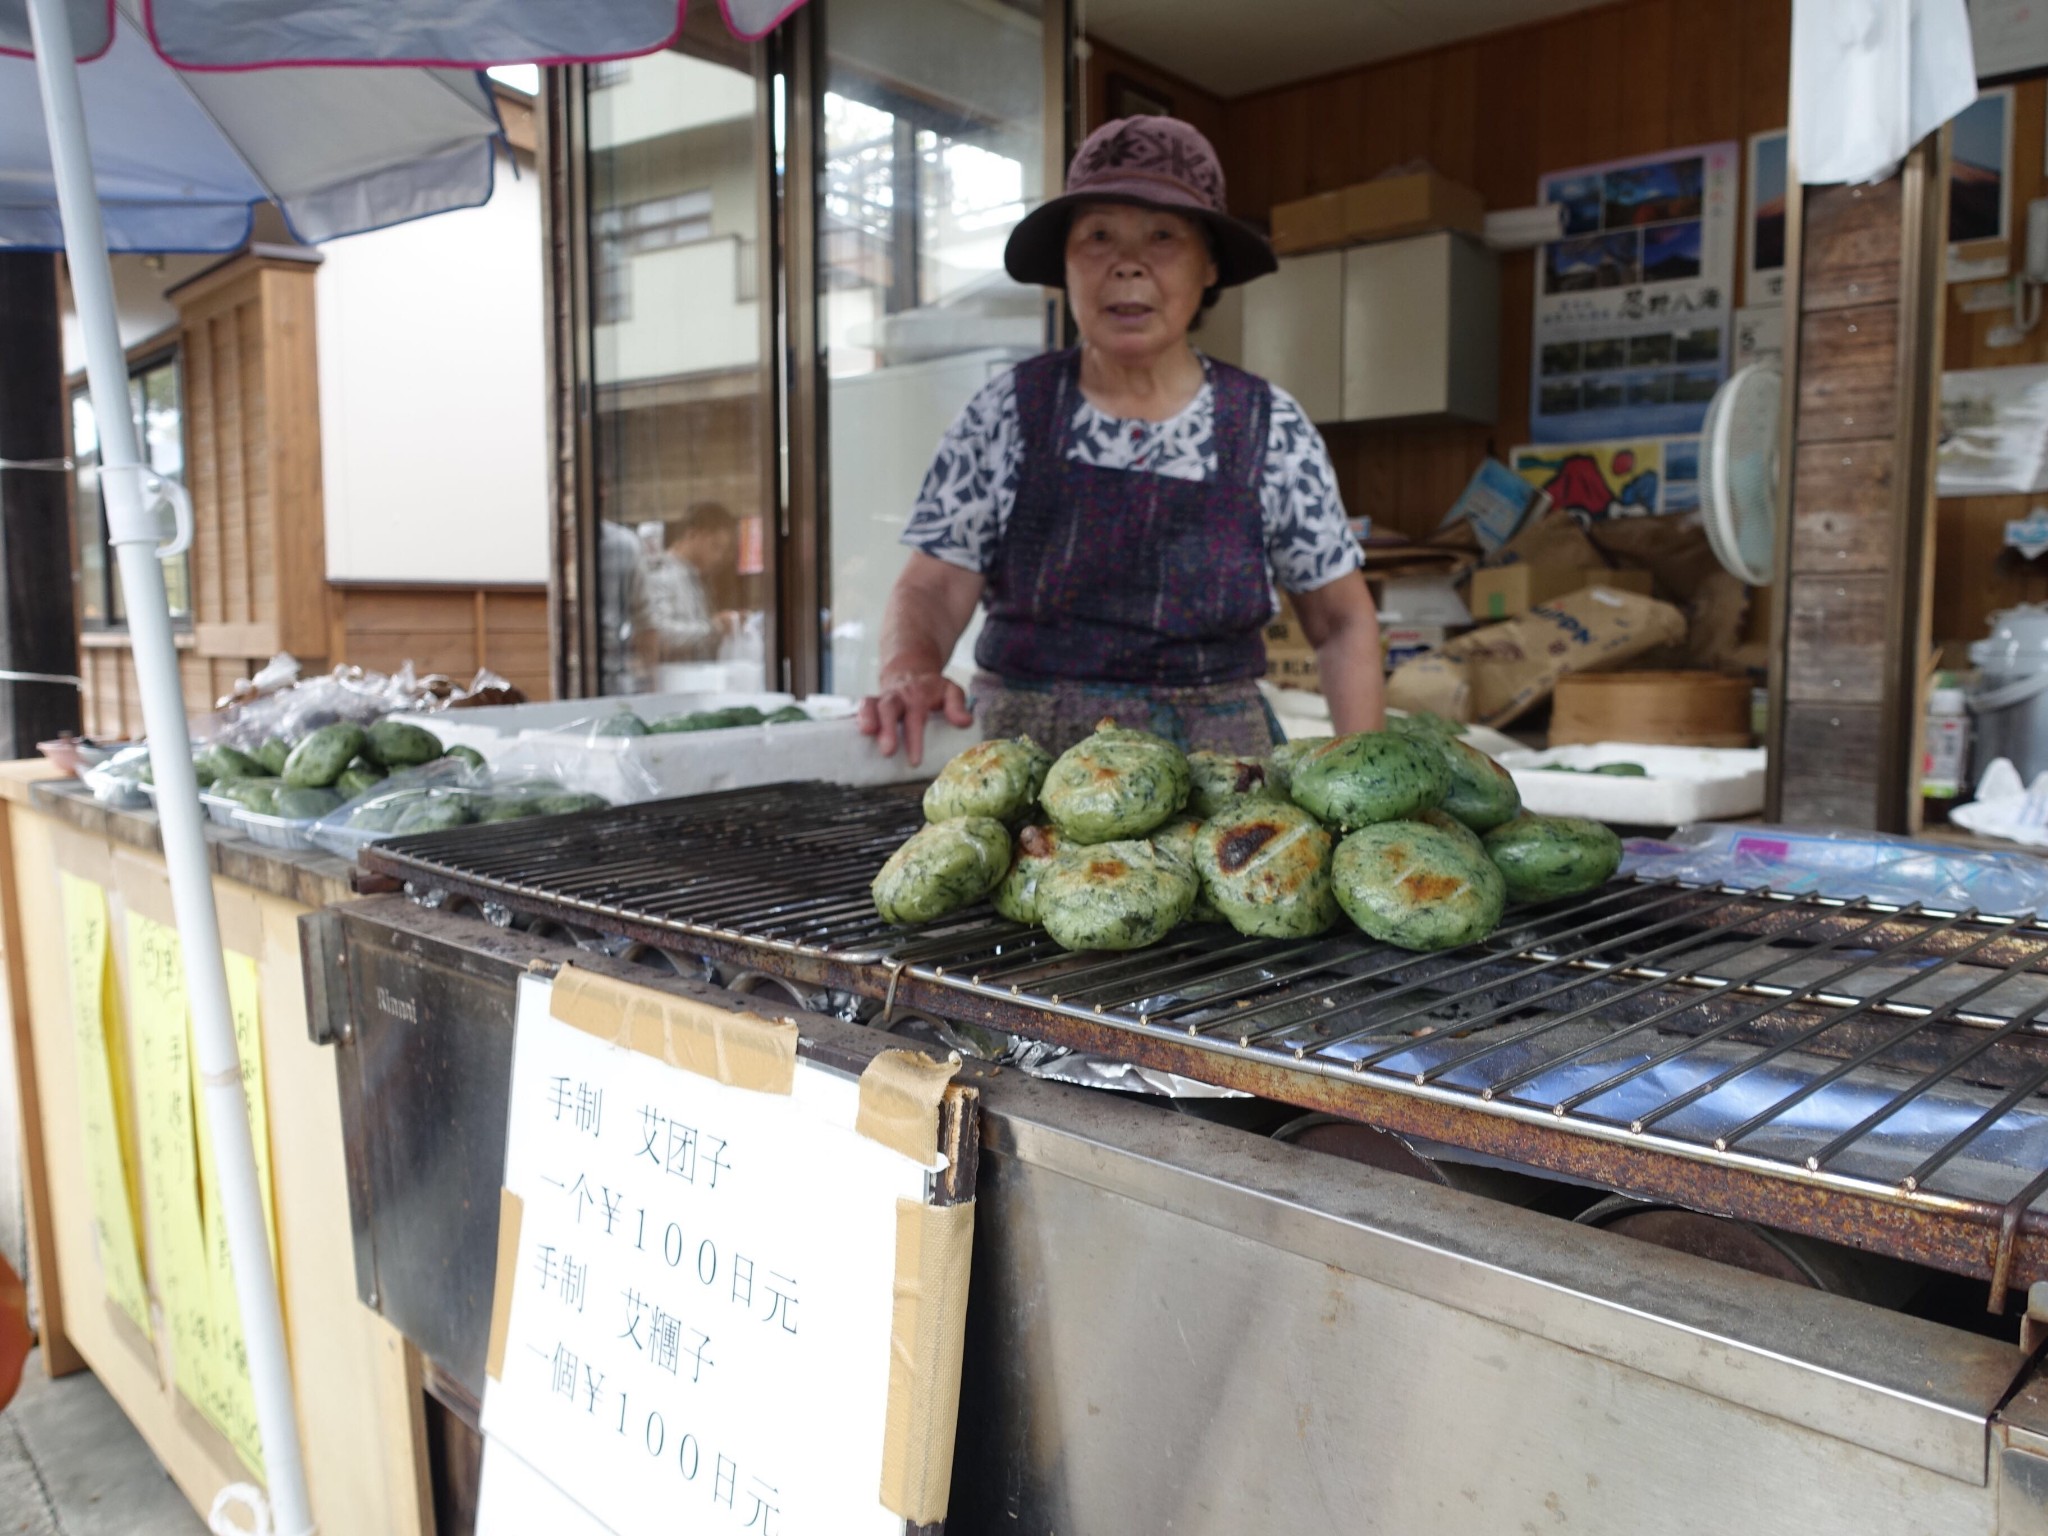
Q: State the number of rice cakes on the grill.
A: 14